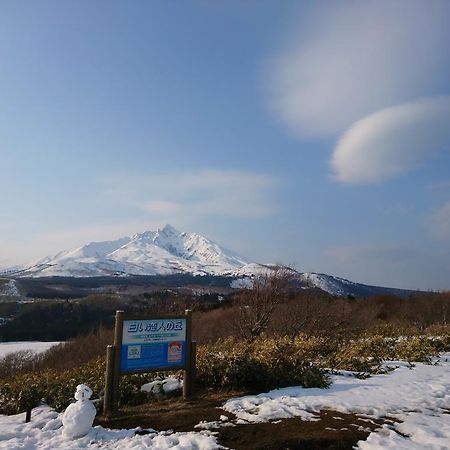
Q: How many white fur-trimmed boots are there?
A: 0